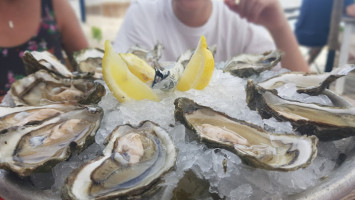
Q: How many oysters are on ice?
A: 12